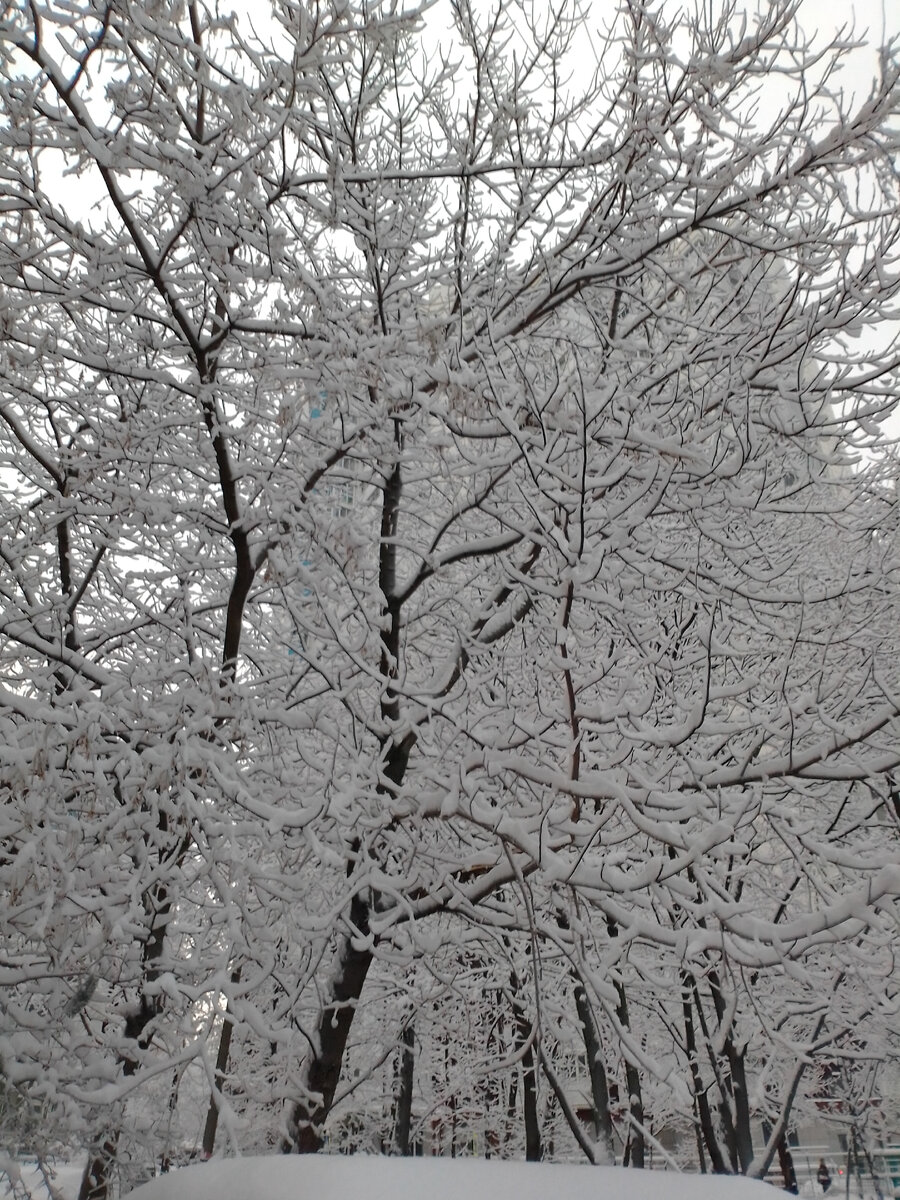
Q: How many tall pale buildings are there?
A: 1